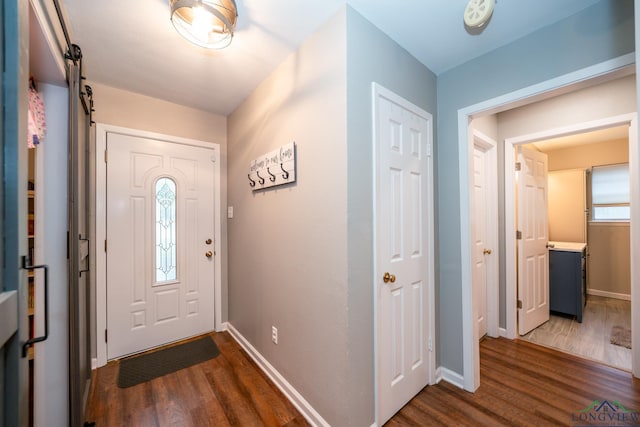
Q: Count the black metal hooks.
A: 4